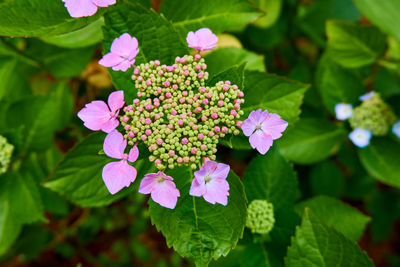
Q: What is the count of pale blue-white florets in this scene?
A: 4